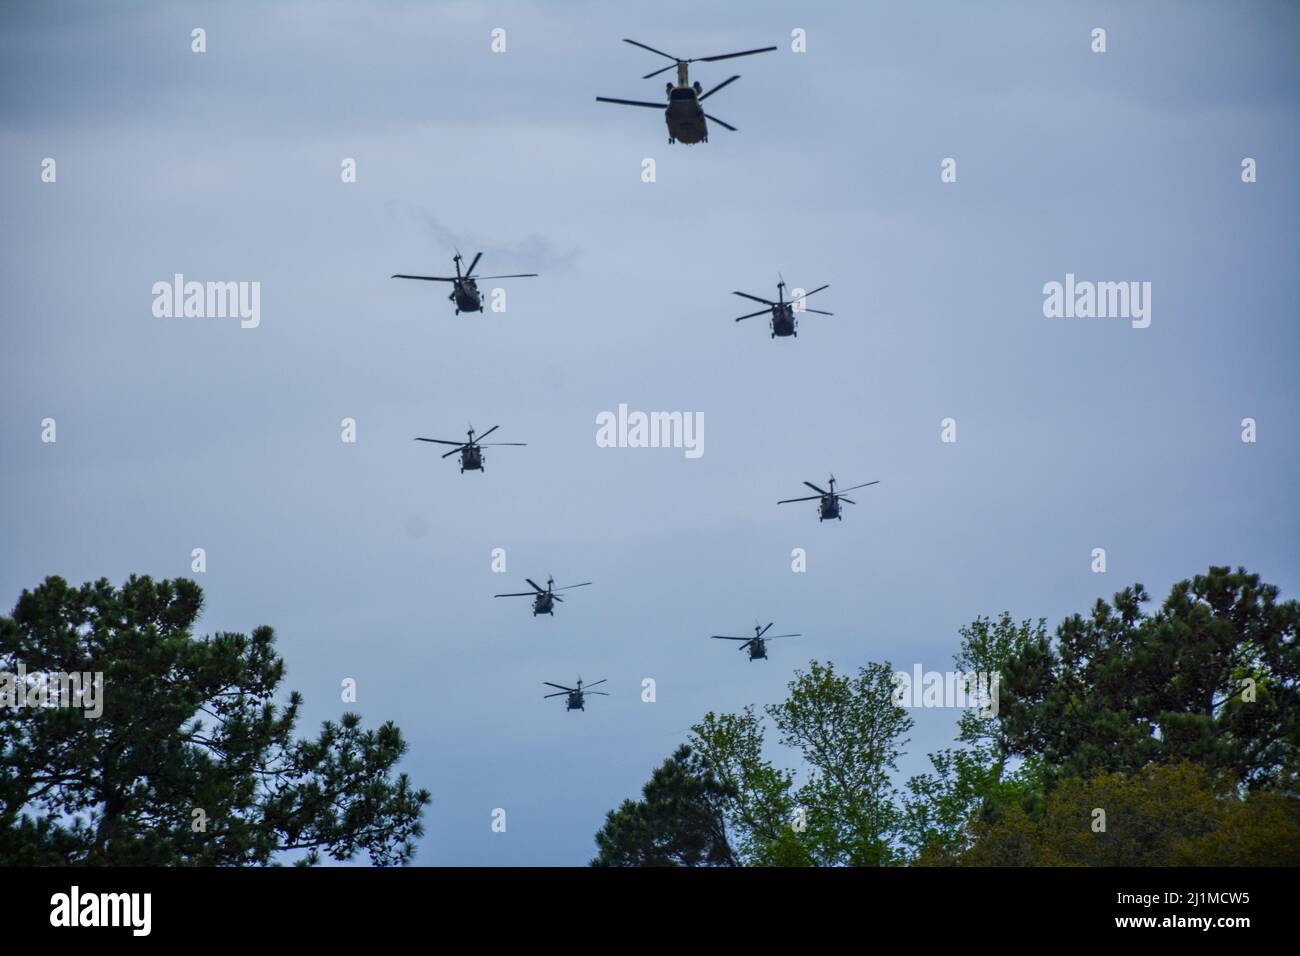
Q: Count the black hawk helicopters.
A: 7